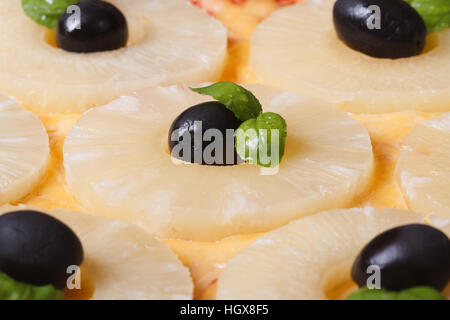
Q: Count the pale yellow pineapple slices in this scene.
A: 7